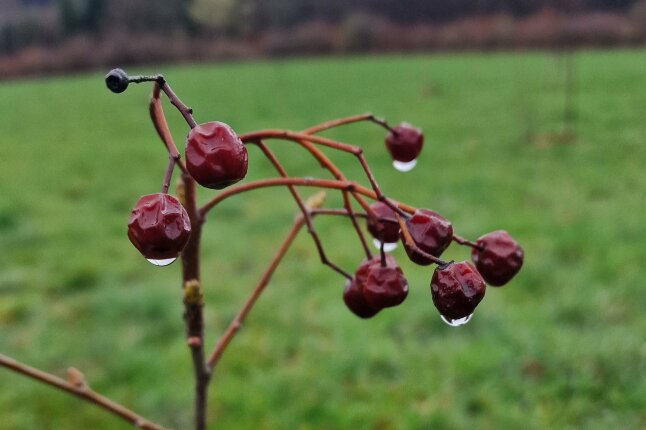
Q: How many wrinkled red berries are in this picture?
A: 9